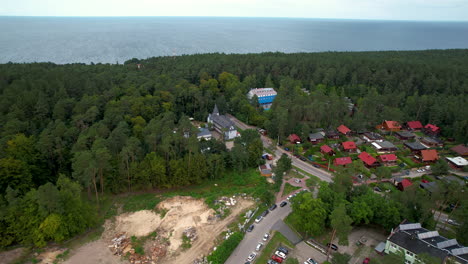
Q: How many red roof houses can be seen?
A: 12